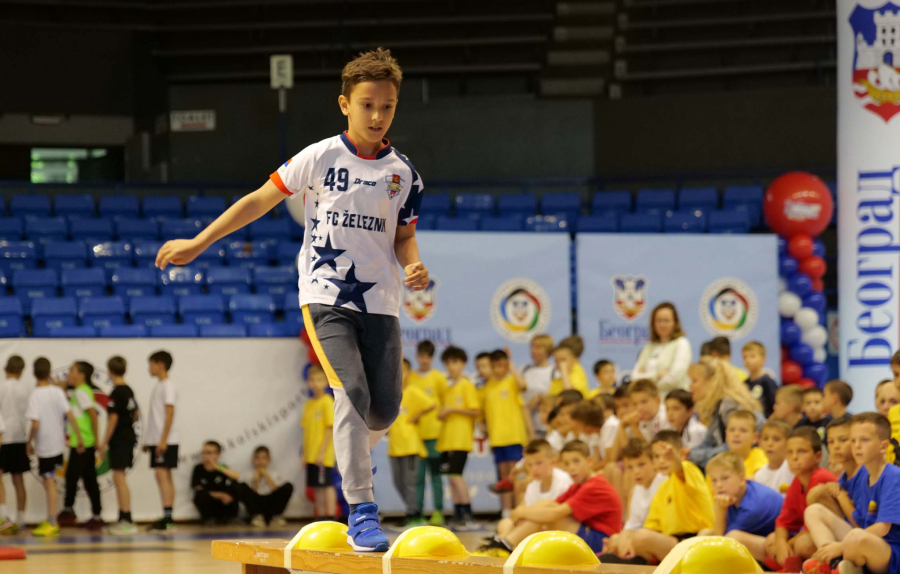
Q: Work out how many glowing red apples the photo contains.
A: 0